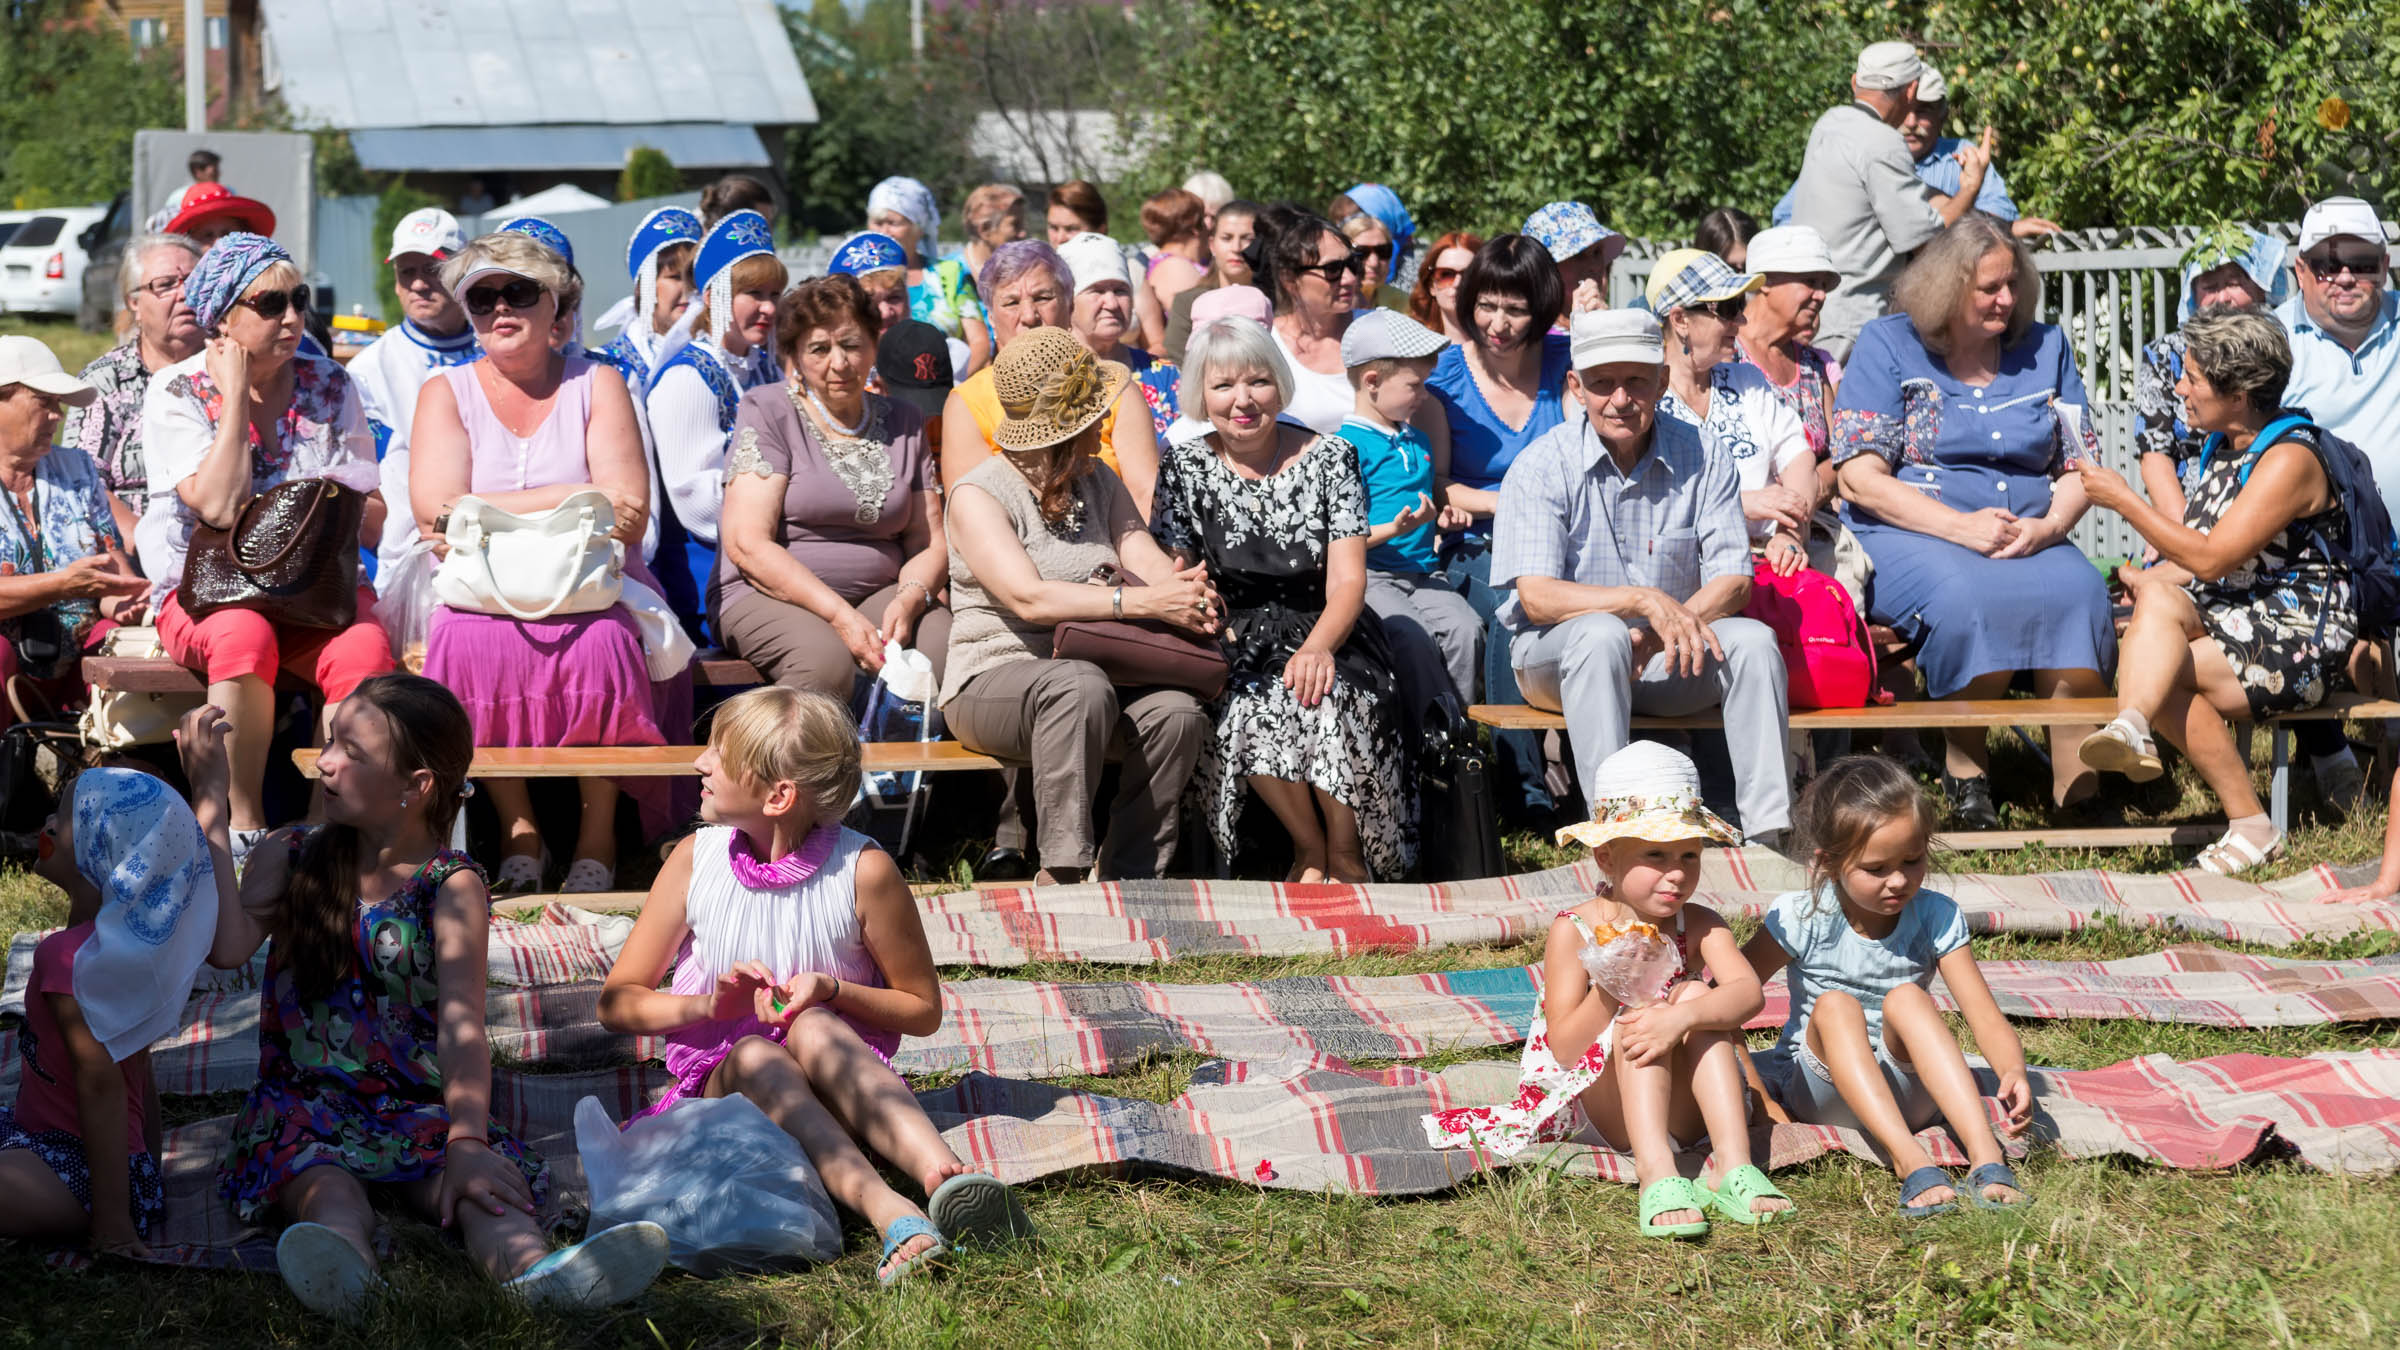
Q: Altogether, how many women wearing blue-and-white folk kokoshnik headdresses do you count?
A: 4